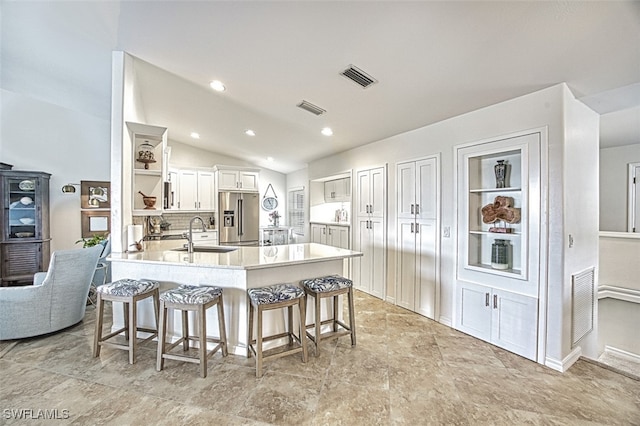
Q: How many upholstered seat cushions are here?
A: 4